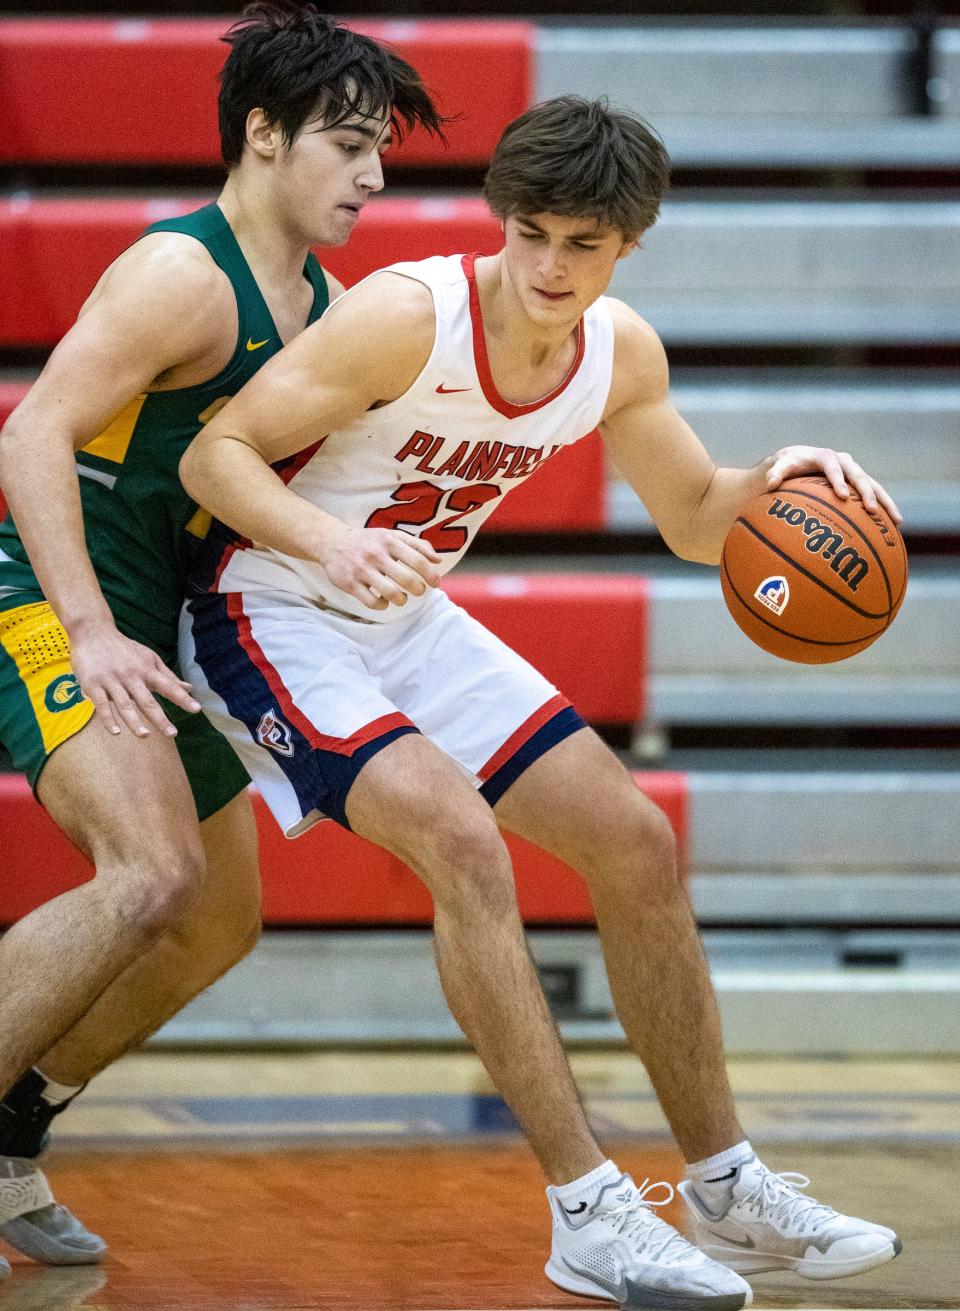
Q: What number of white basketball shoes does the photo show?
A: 2